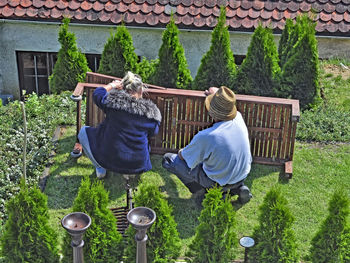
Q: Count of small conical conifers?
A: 13